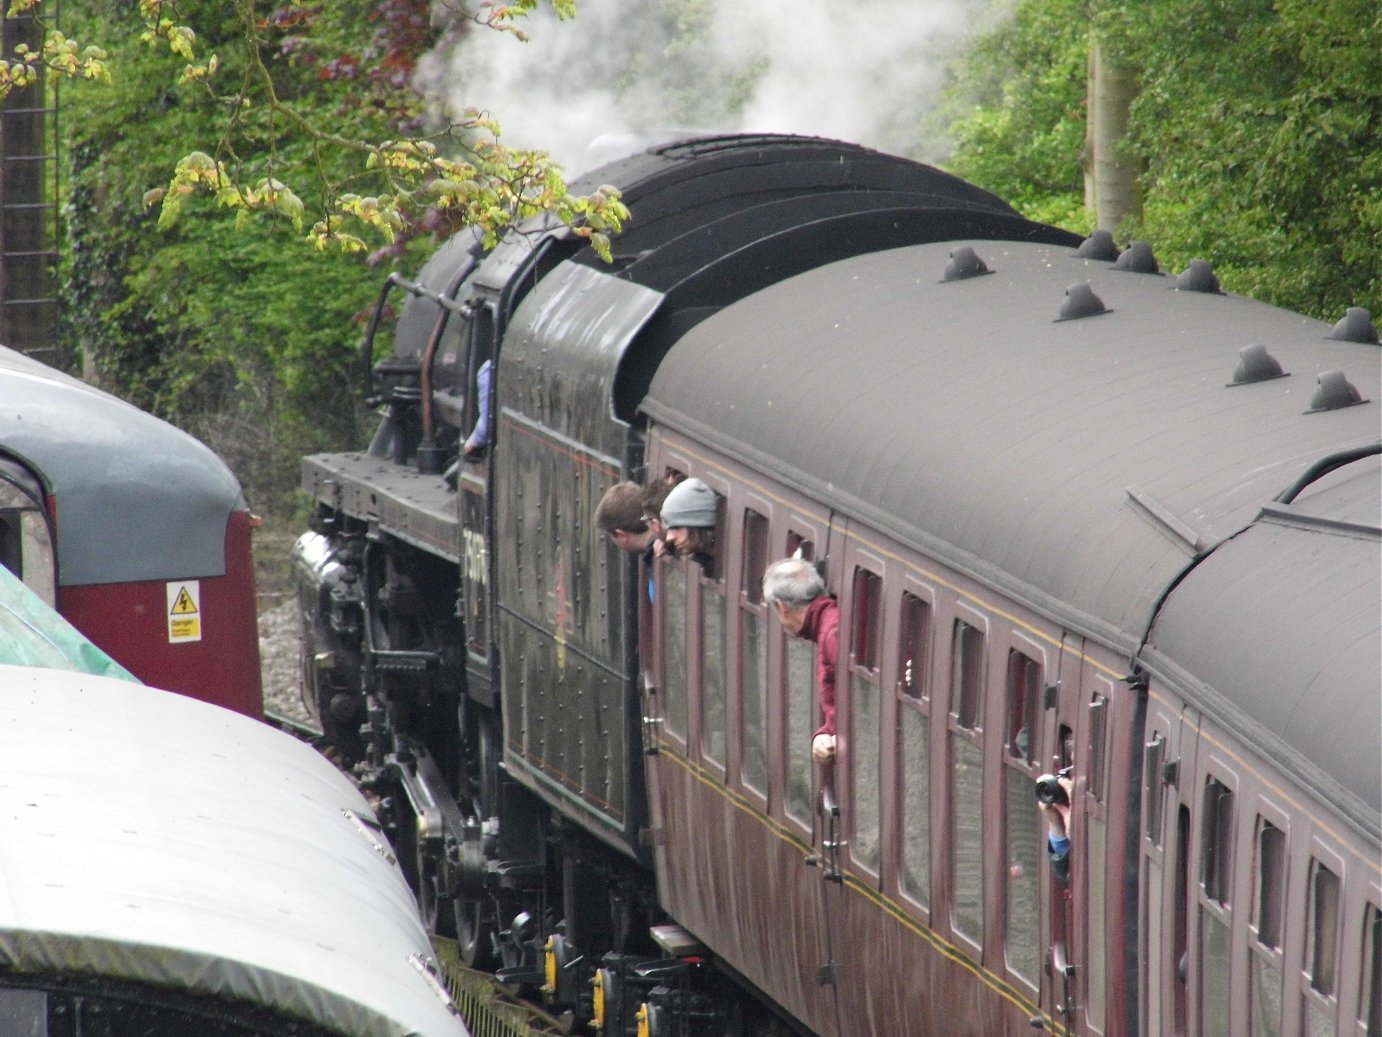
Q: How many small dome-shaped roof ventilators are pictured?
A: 8